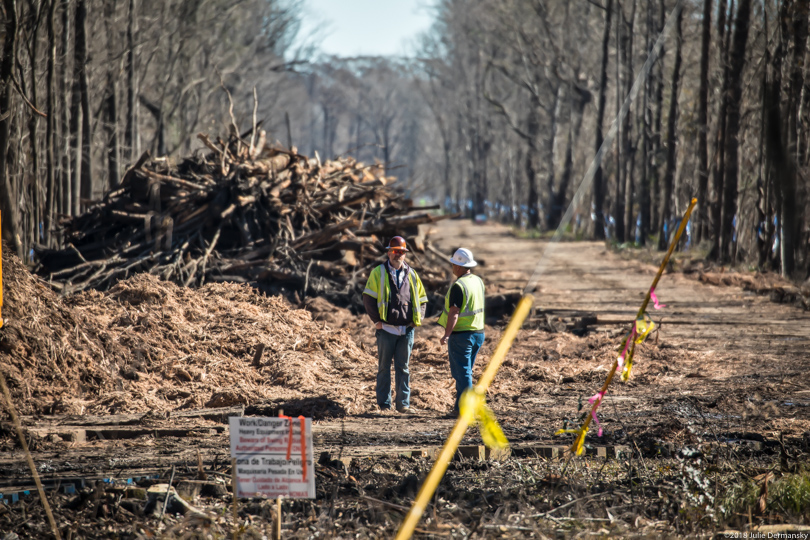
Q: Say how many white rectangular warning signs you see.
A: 1